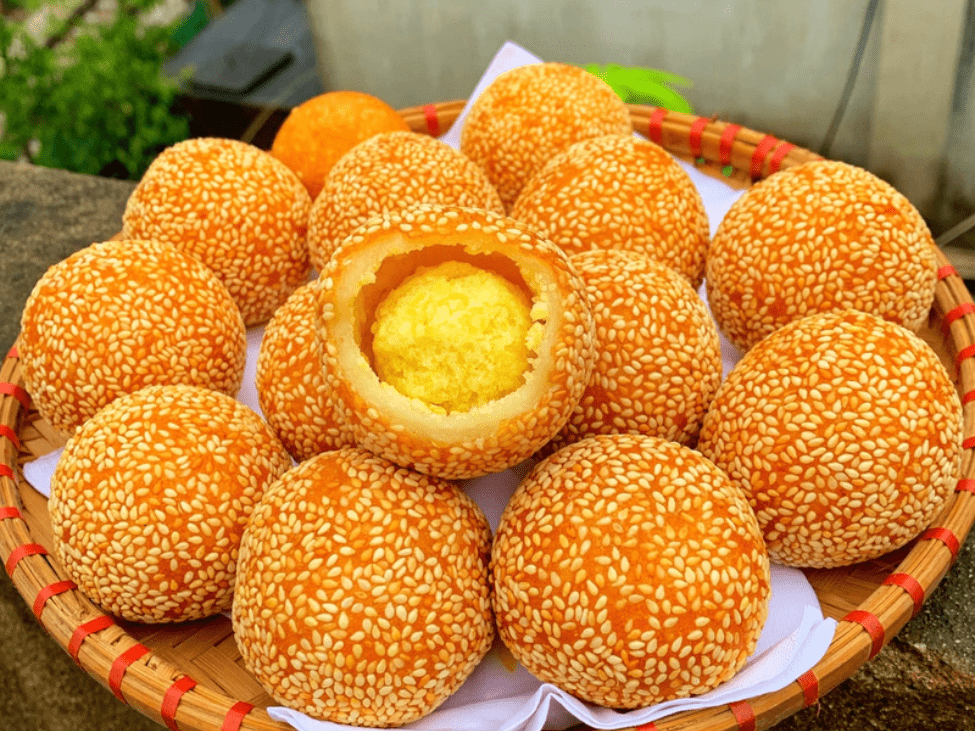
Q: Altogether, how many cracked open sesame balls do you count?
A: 1